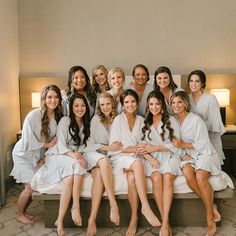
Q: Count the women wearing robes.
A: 12